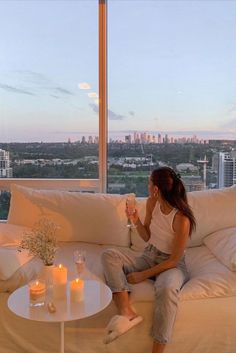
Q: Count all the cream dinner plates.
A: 0